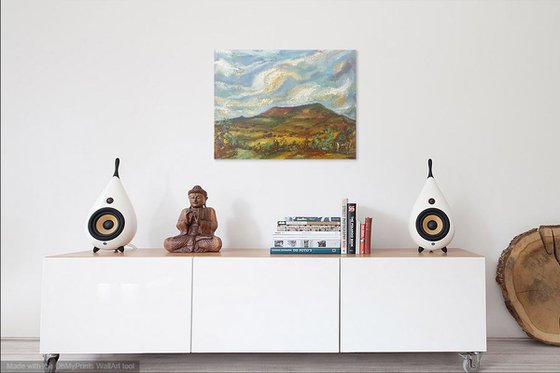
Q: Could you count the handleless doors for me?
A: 3